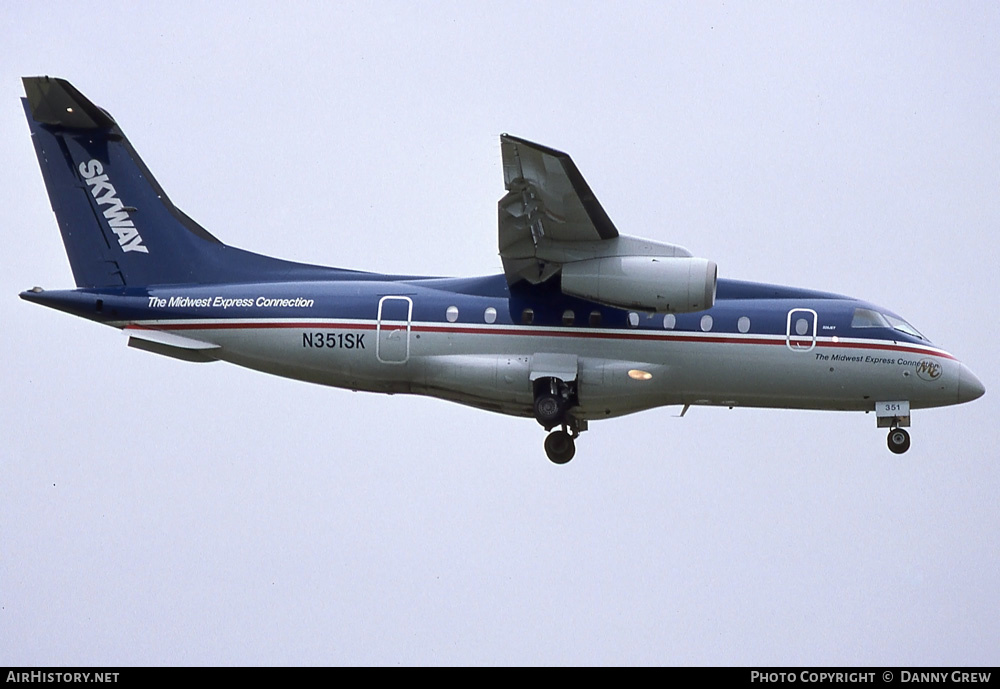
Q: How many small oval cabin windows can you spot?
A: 10